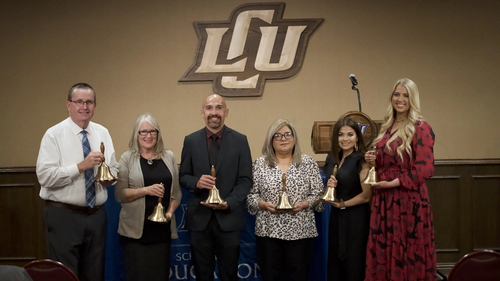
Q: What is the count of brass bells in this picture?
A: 6